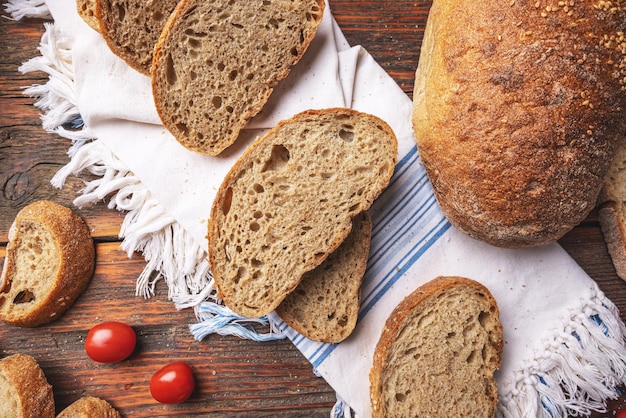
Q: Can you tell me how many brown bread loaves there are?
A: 1